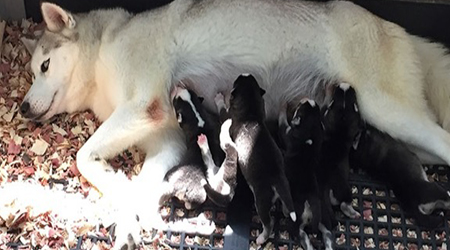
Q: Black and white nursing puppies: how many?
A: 6